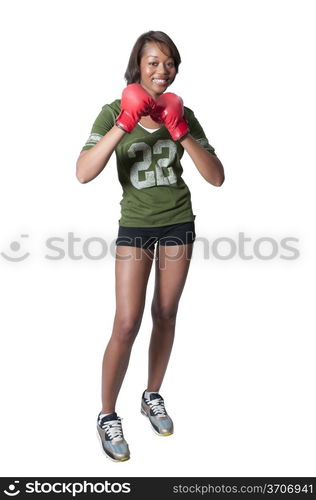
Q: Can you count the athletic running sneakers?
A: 2